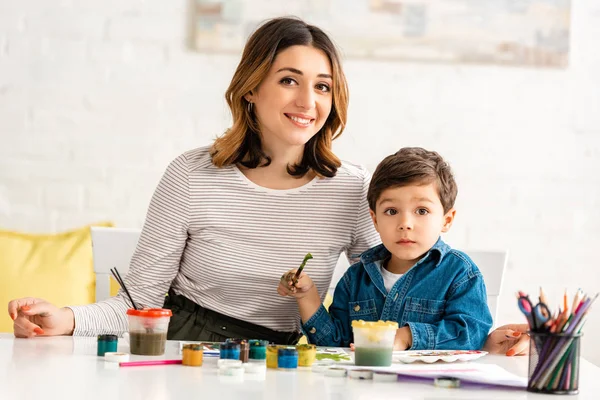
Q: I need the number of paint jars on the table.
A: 8